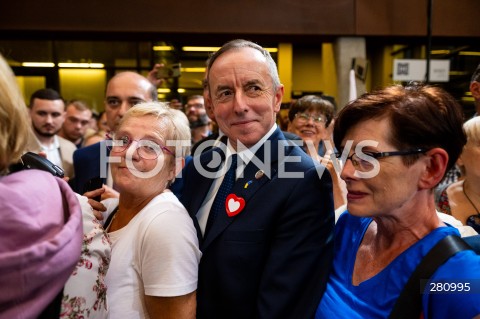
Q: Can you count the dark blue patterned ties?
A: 1